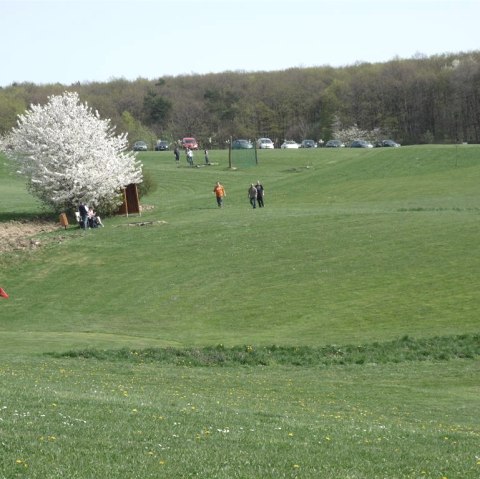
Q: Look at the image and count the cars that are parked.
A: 10